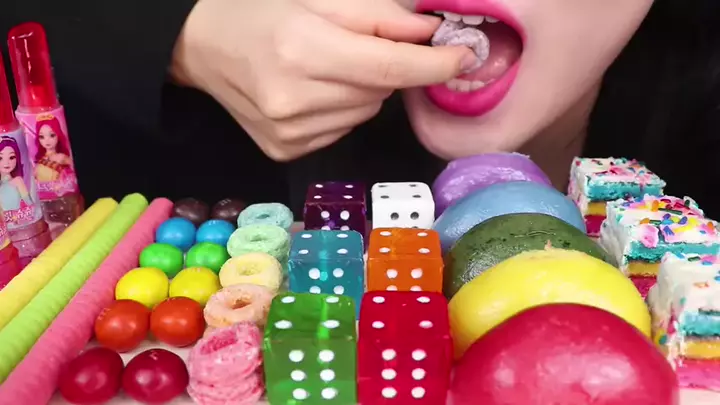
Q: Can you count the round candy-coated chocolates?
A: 12